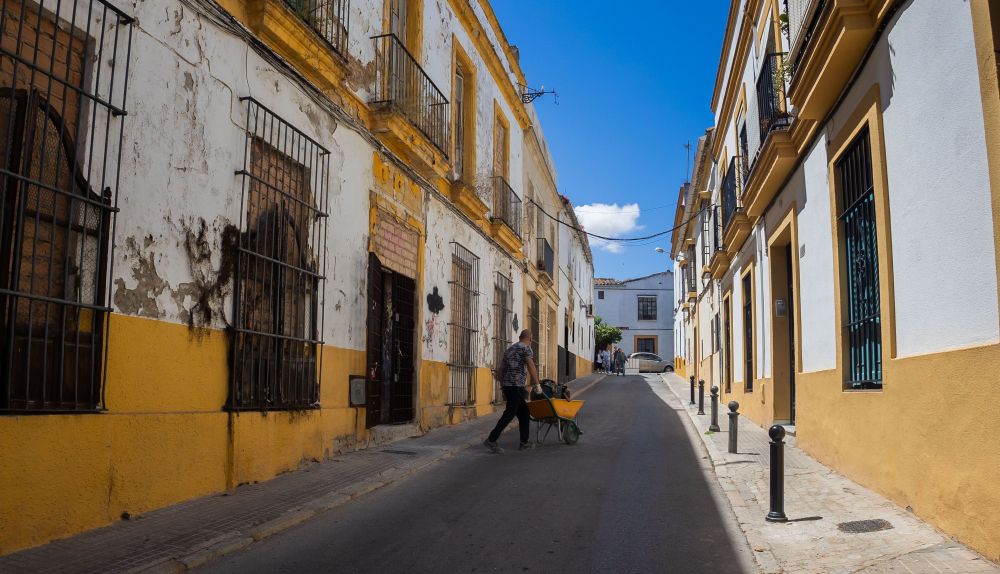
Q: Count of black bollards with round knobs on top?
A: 5